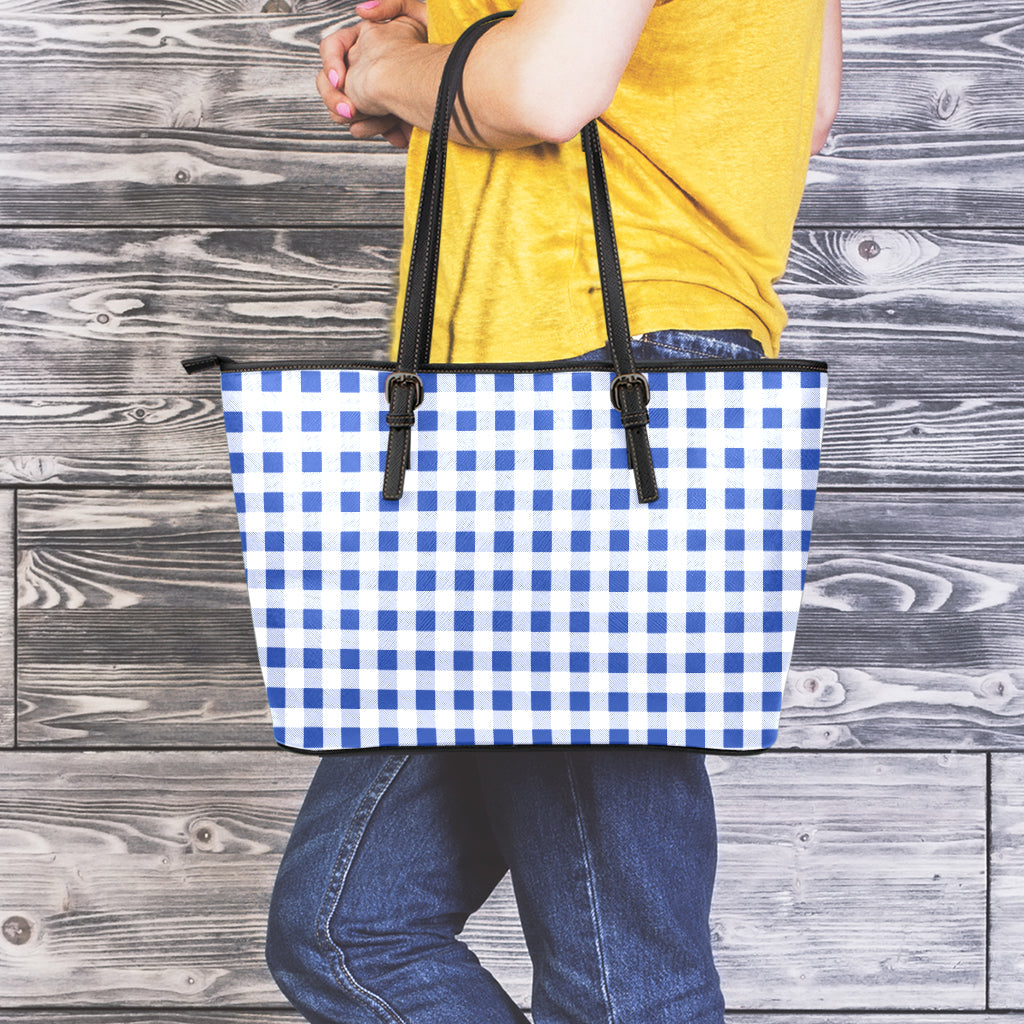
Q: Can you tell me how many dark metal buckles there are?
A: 2